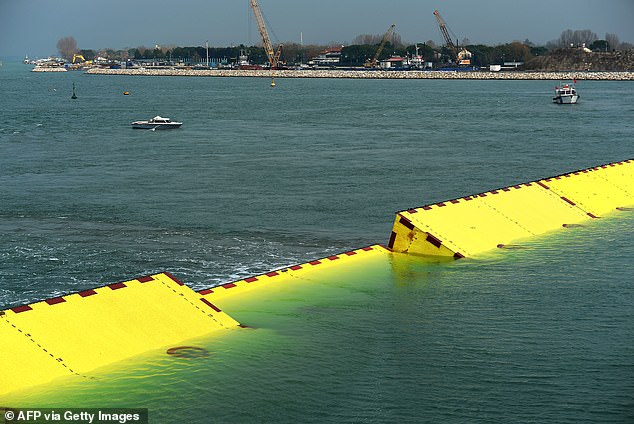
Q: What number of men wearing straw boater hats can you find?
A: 0